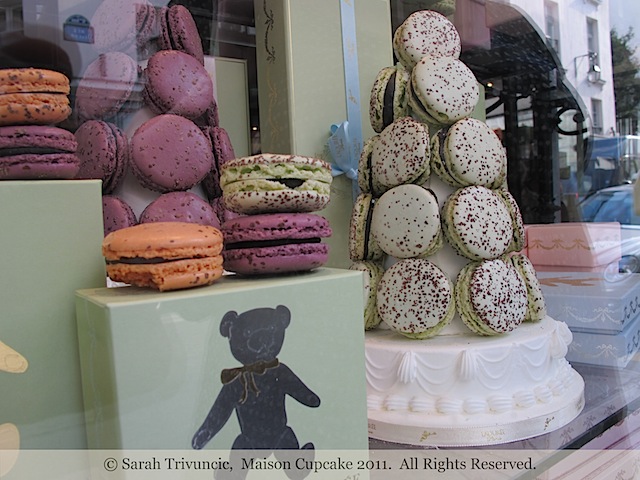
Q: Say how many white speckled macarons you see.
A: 15